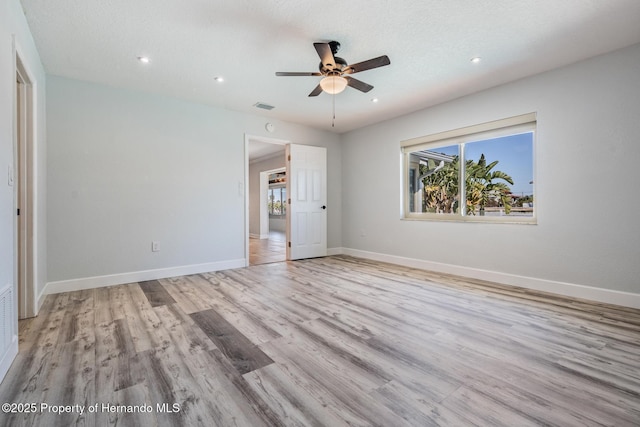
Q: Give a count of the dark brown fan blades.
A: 5